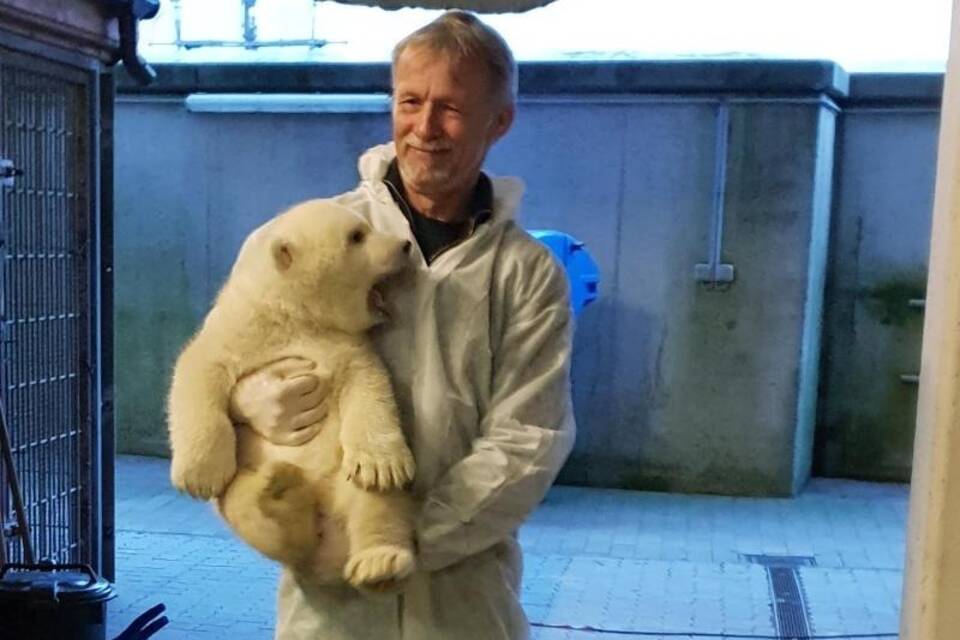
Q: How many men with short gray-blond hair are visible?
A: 1